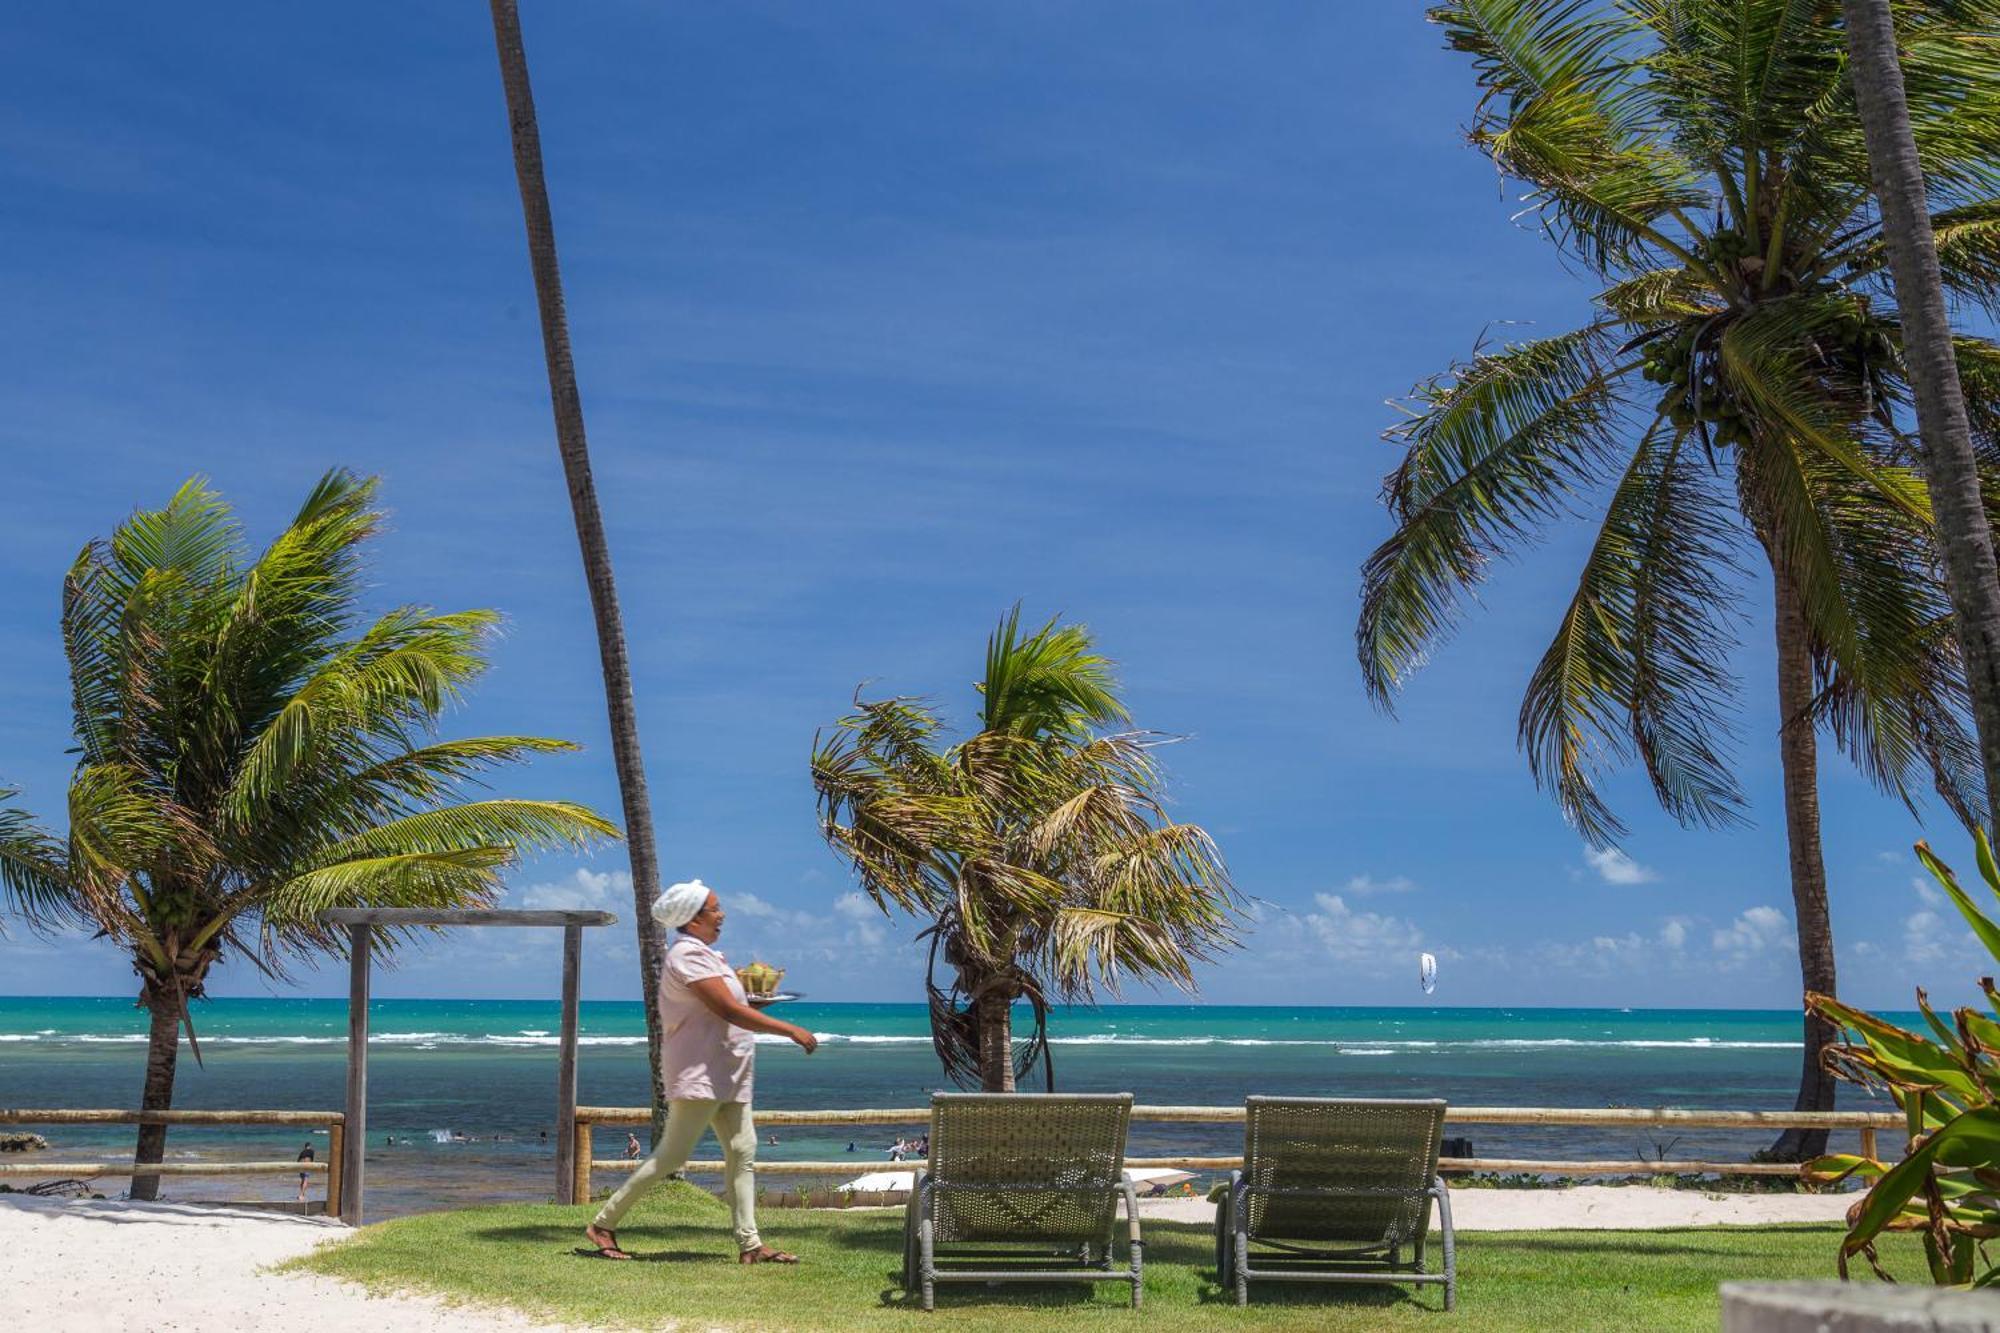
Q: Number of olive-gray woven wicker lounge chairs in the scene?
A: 2